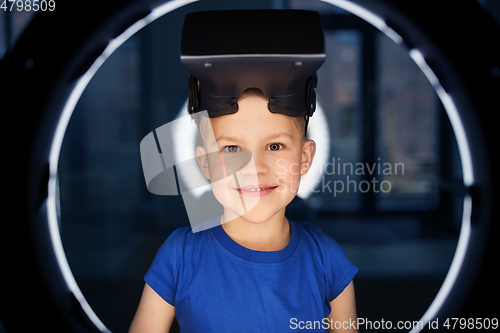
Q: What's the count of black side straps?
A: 2